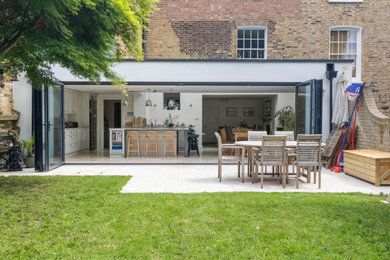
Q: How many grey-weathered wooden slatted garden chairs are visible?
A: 5